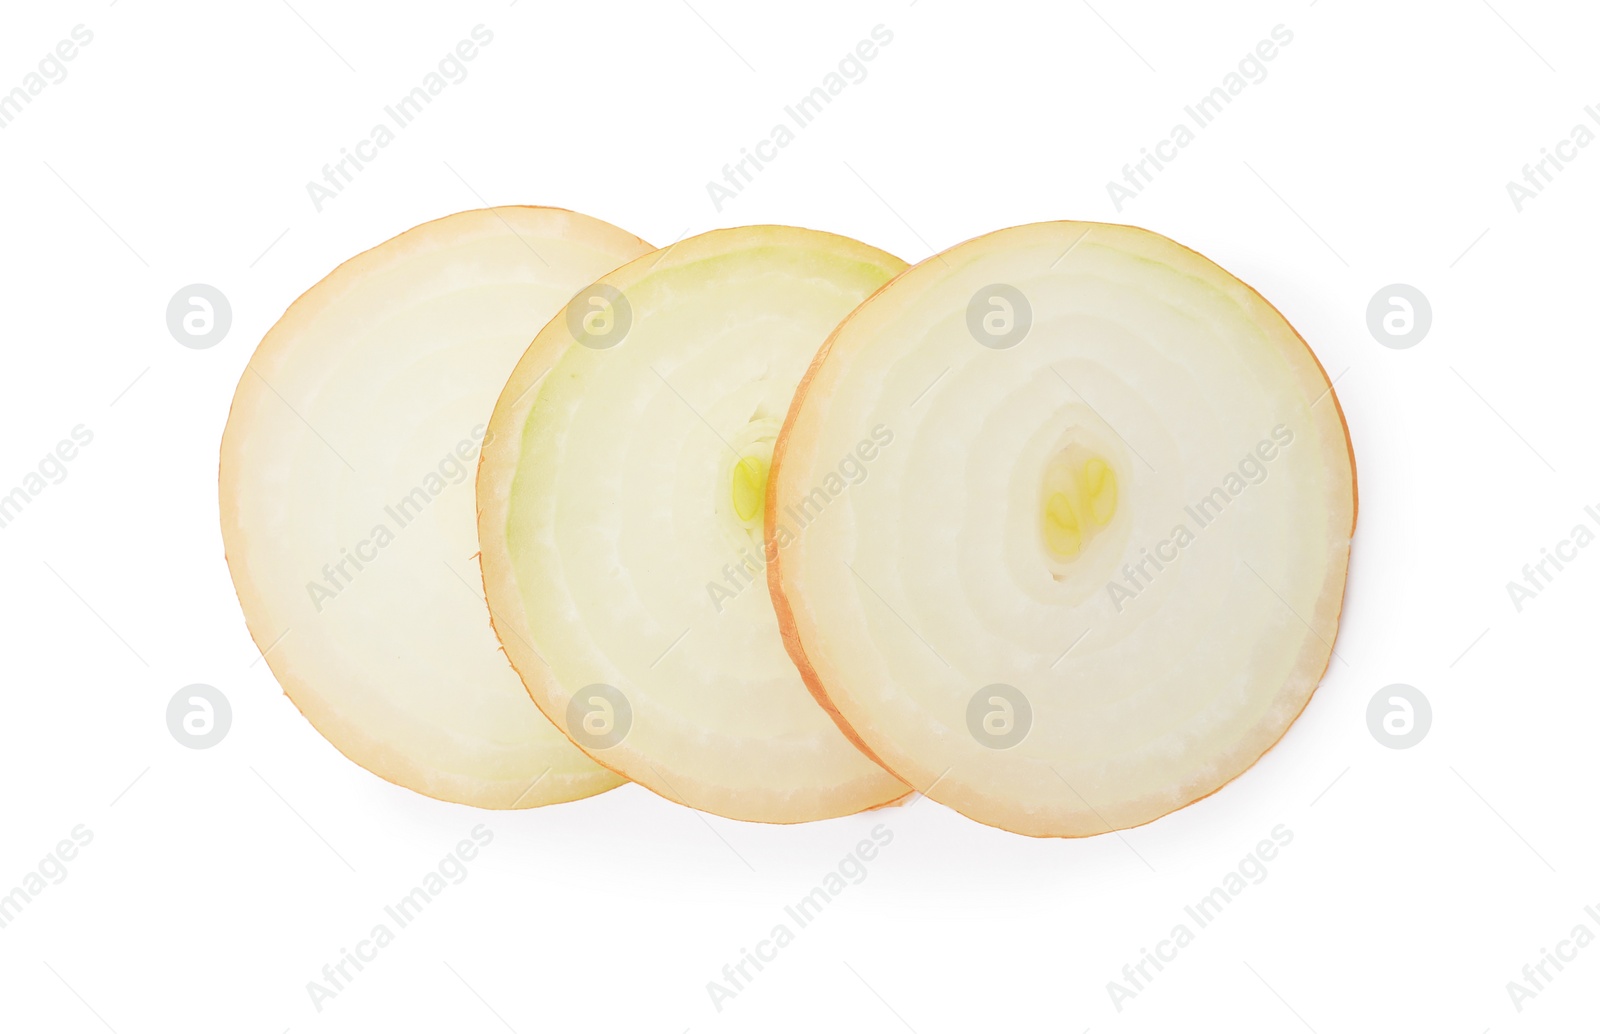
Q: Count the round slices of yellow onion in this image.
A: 3